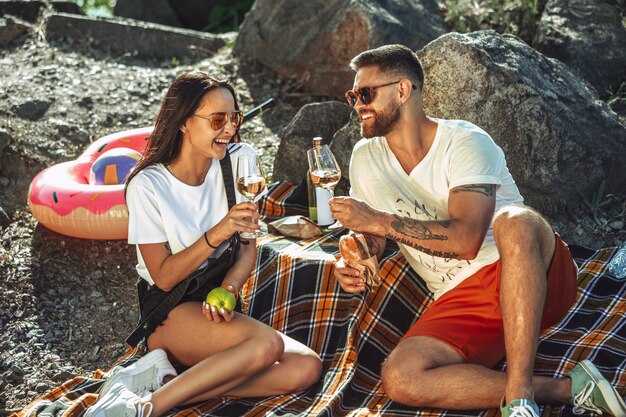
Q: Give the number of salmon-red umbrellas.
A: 0